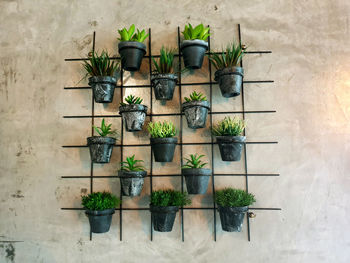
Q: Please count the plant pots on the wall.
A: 15